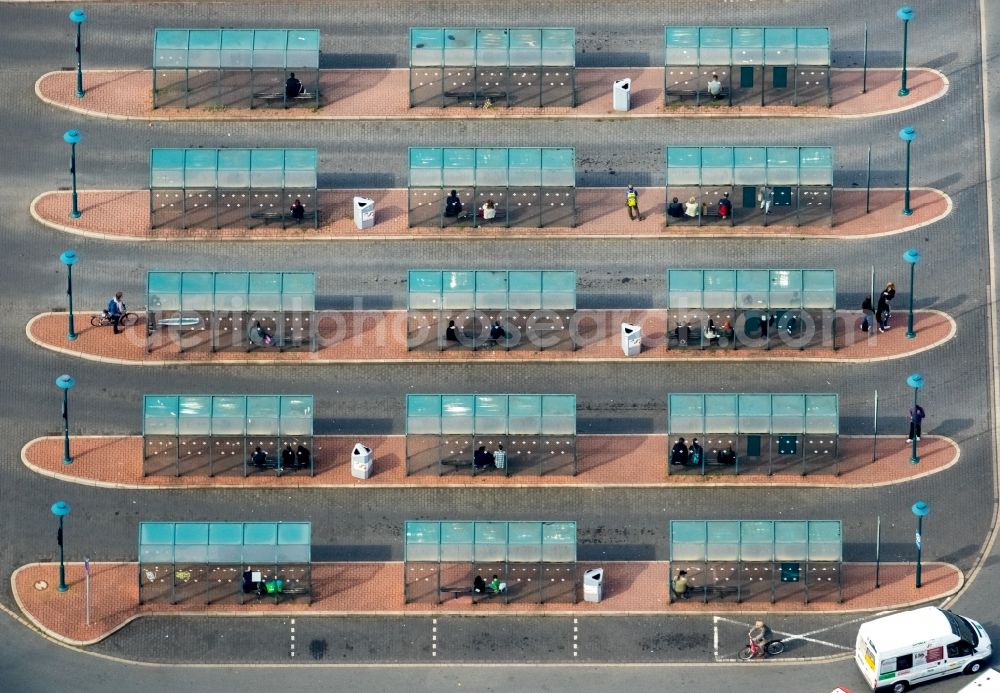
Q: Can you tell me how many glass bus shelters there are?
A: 15